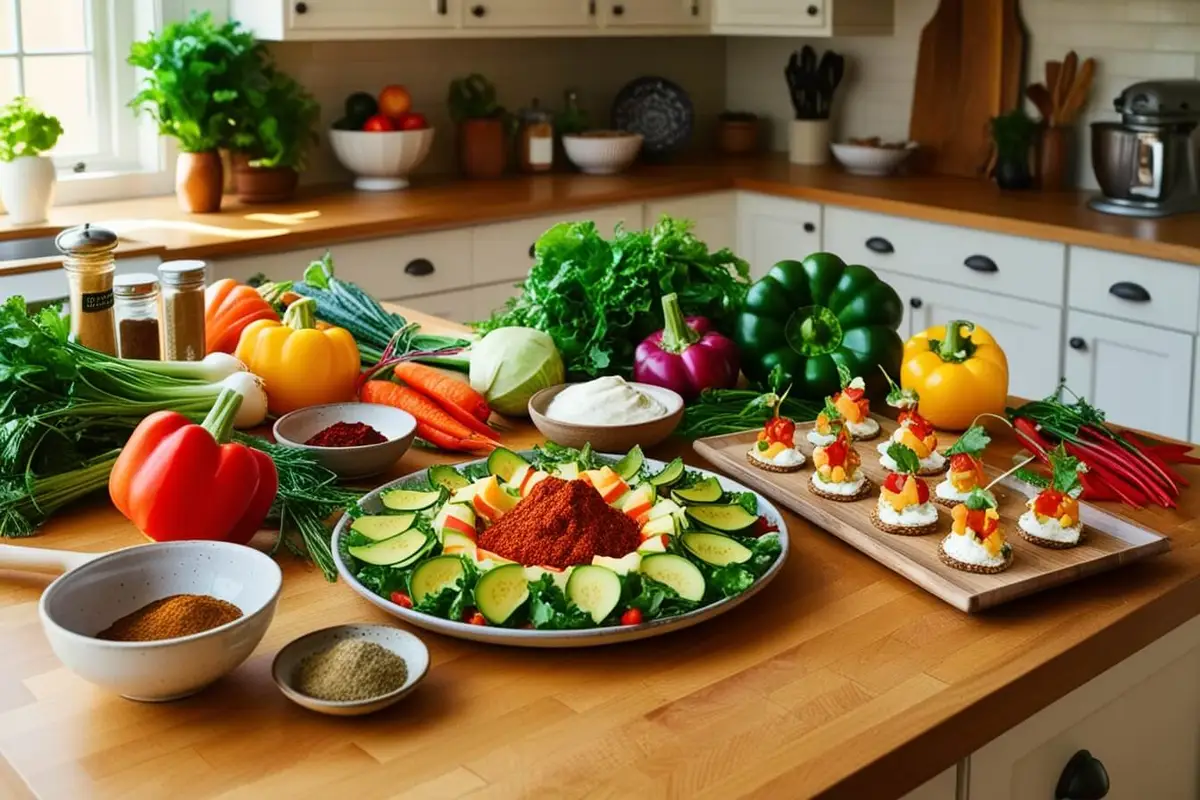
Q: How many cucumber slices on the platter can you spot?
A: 14